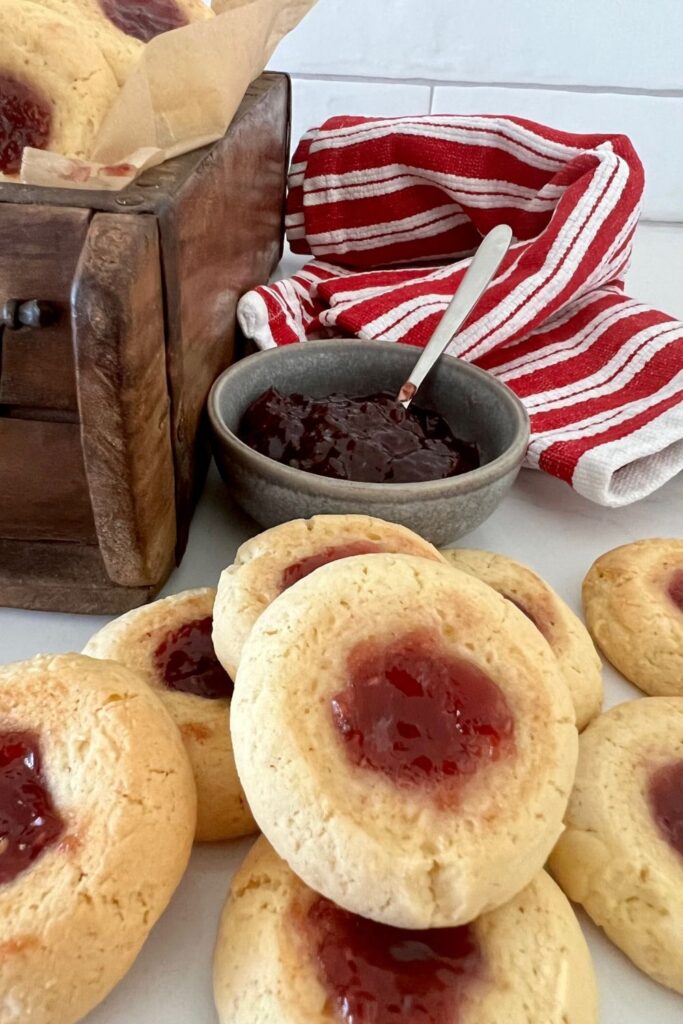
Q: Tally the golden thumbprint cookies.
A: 10